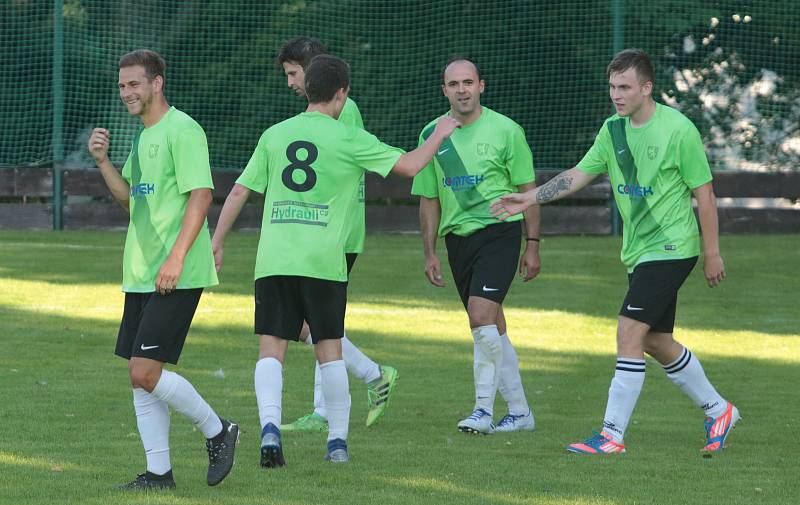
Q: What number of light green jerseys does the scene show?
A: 5